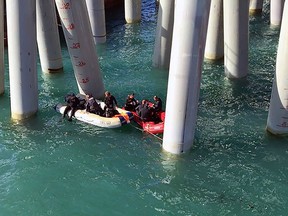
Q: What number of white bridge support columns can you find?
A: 13